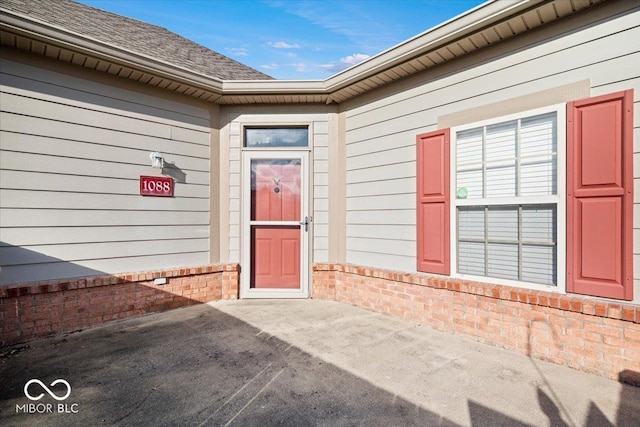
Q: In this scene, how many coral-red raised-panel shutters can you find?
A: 2